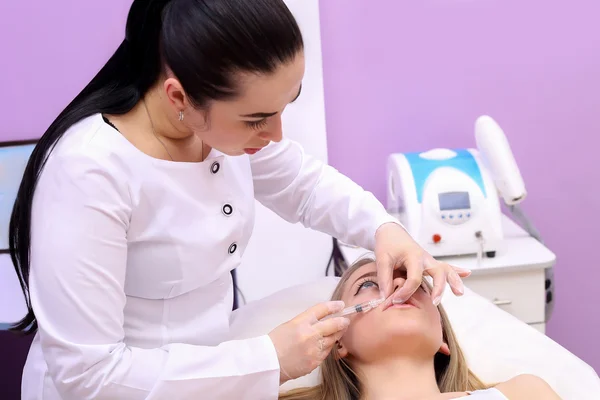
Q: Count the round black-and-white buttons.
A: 3